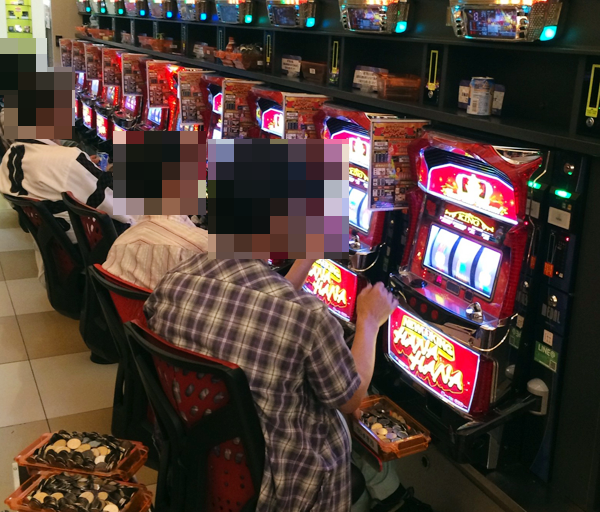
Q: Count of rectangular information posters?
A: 10